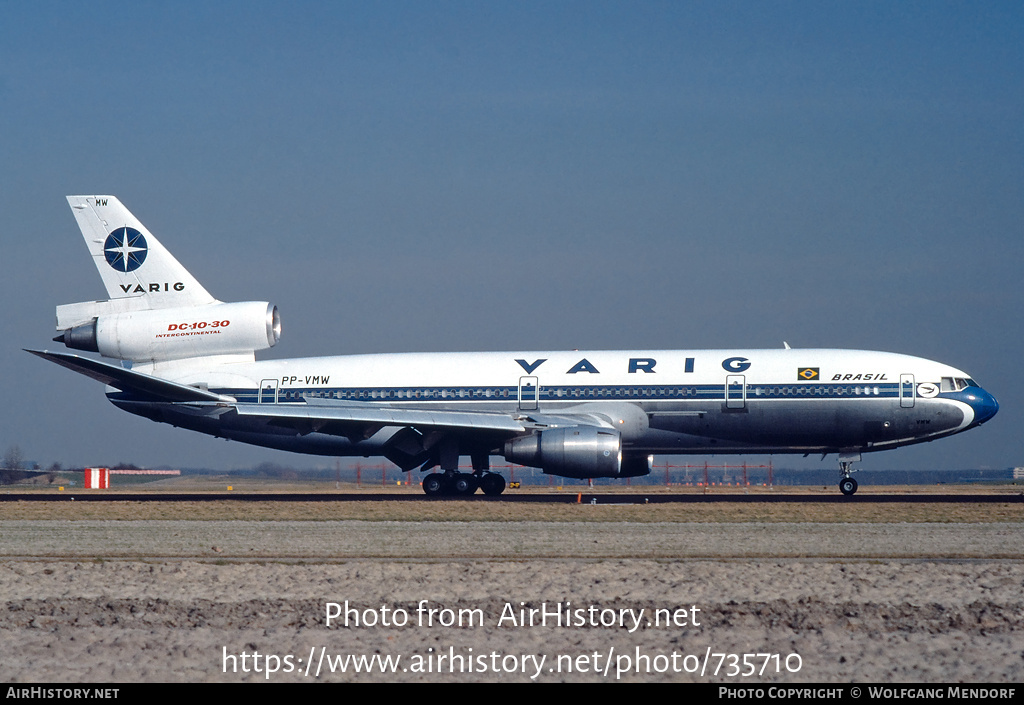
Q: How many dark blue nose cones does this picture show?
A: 1